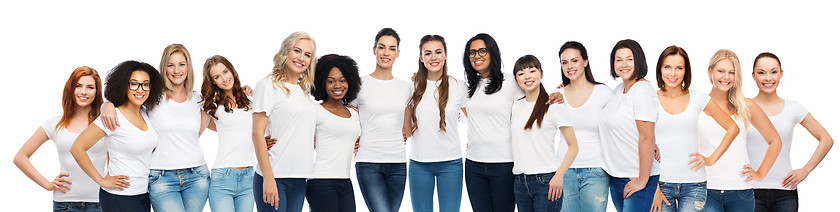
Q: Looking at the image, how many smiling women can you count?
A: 15